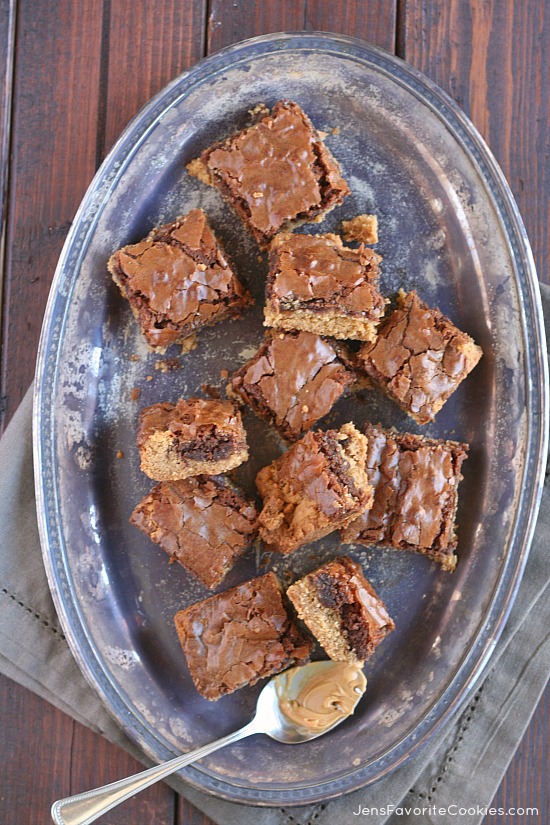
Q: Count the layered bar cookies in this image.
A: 11